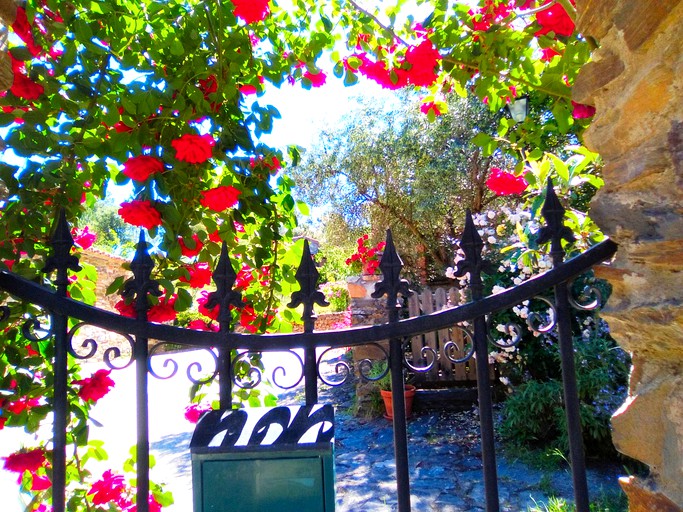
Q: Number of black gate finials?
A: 7